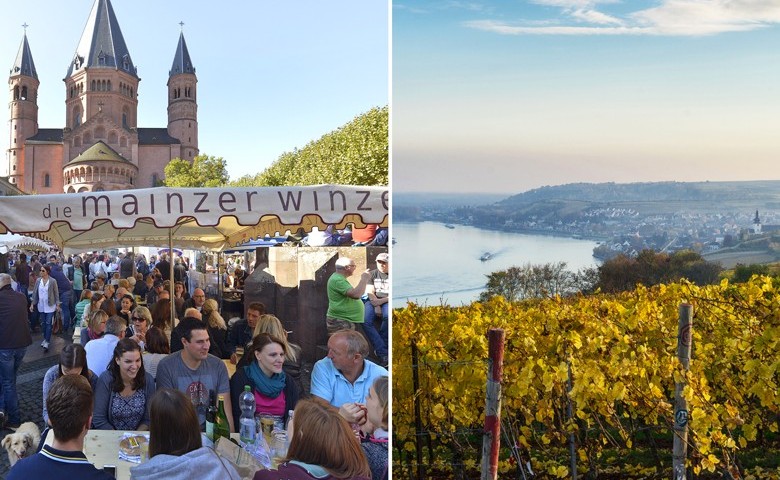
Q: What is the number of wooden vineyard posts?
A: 2